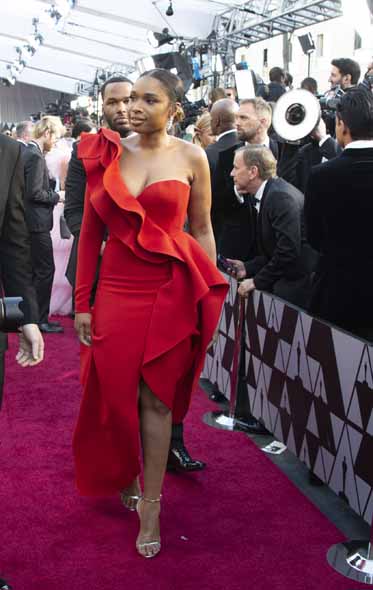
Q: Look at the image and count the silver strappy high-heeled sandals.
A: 2